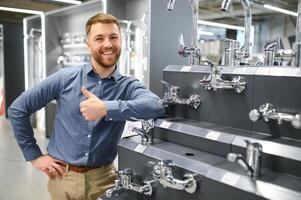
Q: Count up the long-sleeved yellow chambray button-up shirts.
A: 0